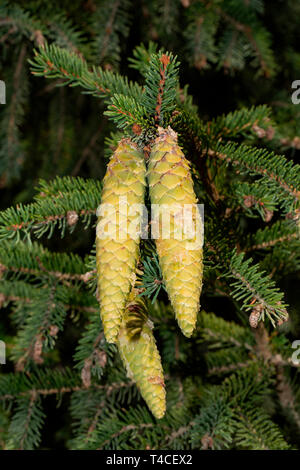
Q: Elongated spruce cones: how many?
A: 3